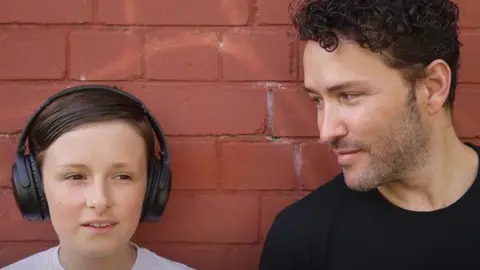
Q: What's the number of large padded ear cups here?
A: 2